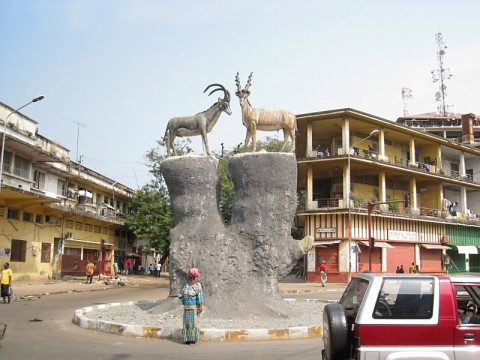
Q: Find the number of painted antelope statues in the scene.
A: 2